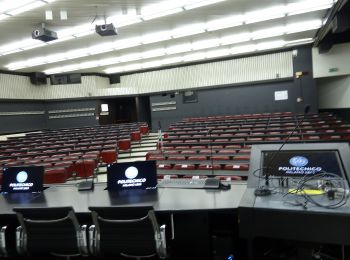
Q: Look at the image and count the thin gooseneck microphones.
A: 3